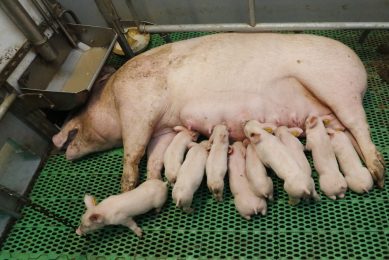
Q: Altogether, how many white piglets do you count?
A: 10